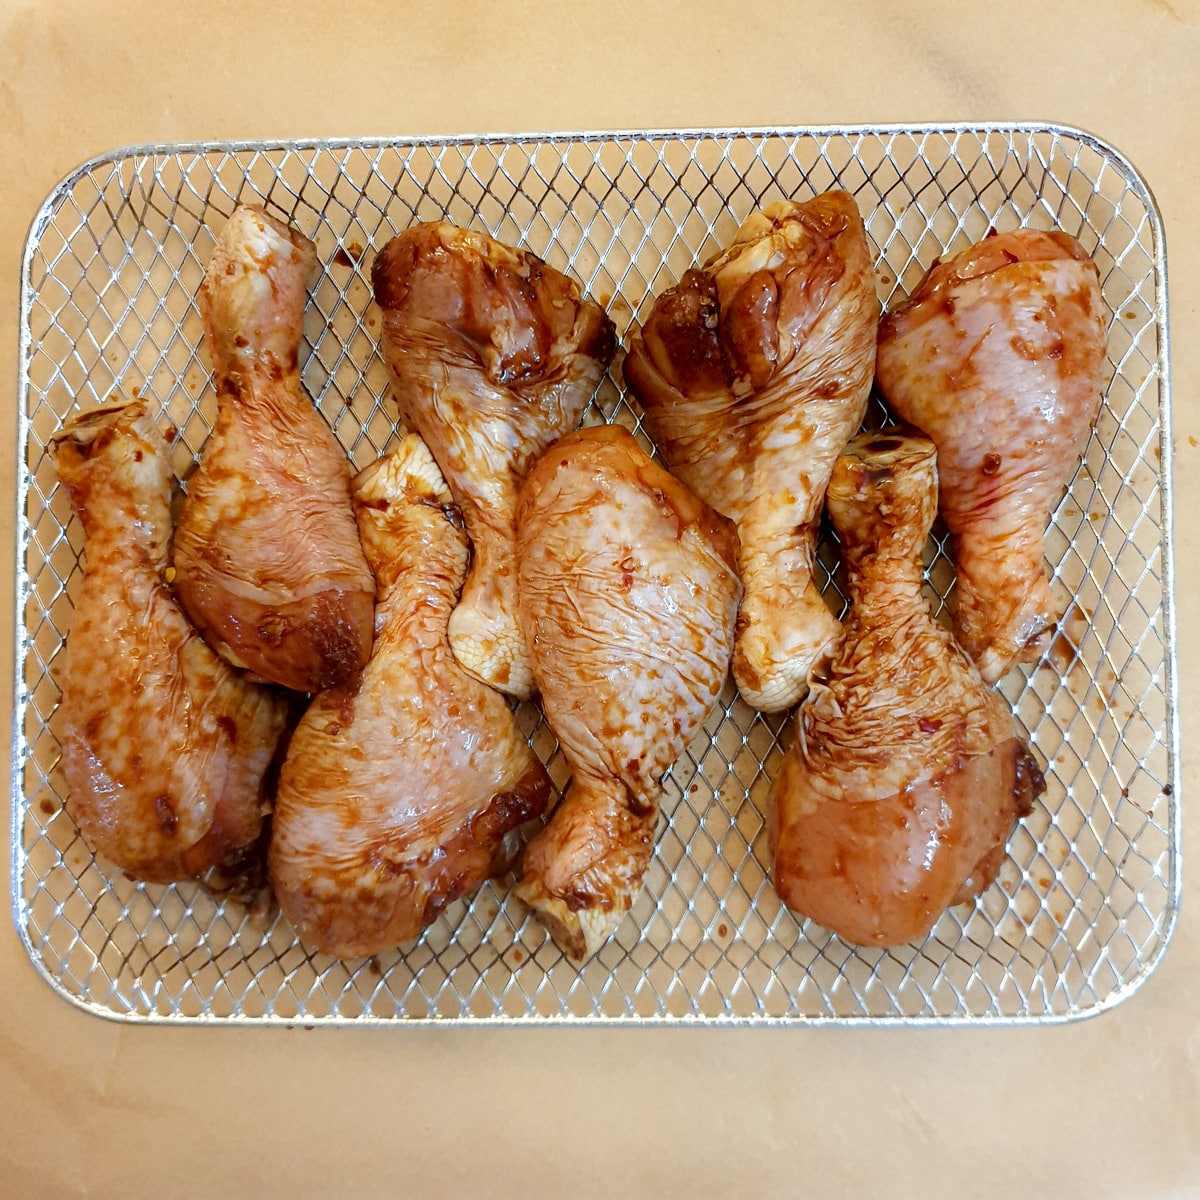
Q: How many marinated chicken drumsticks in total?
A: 8